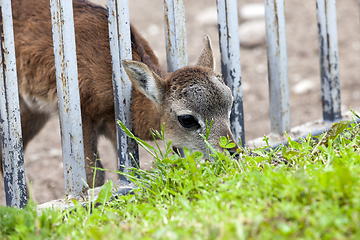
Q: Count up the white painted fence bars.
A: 7